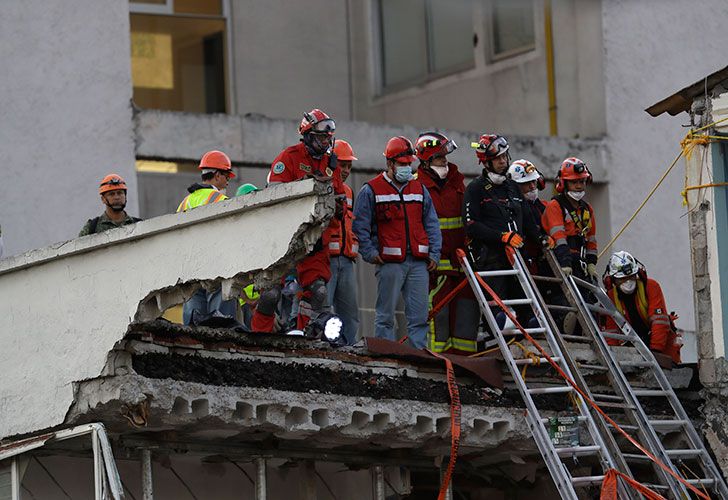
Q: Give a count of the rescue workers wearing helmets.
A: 11